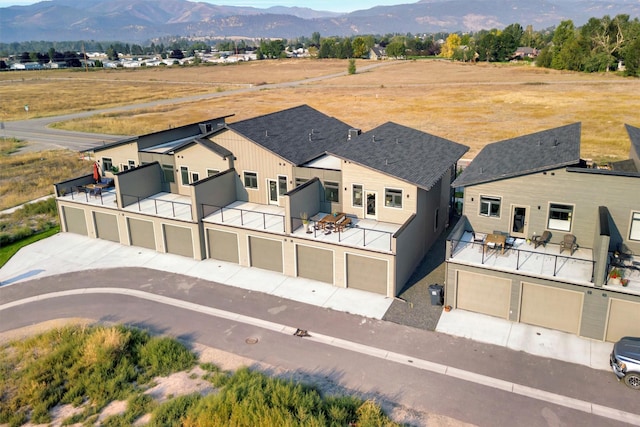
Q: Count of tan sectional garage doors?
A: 11